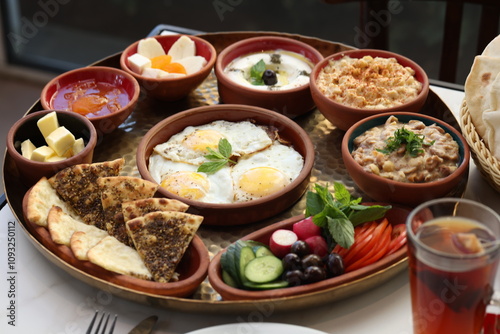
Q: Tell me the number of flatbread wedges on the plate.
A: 8